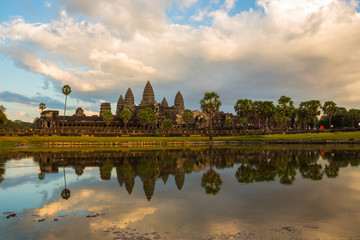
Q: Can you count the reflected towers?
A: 5